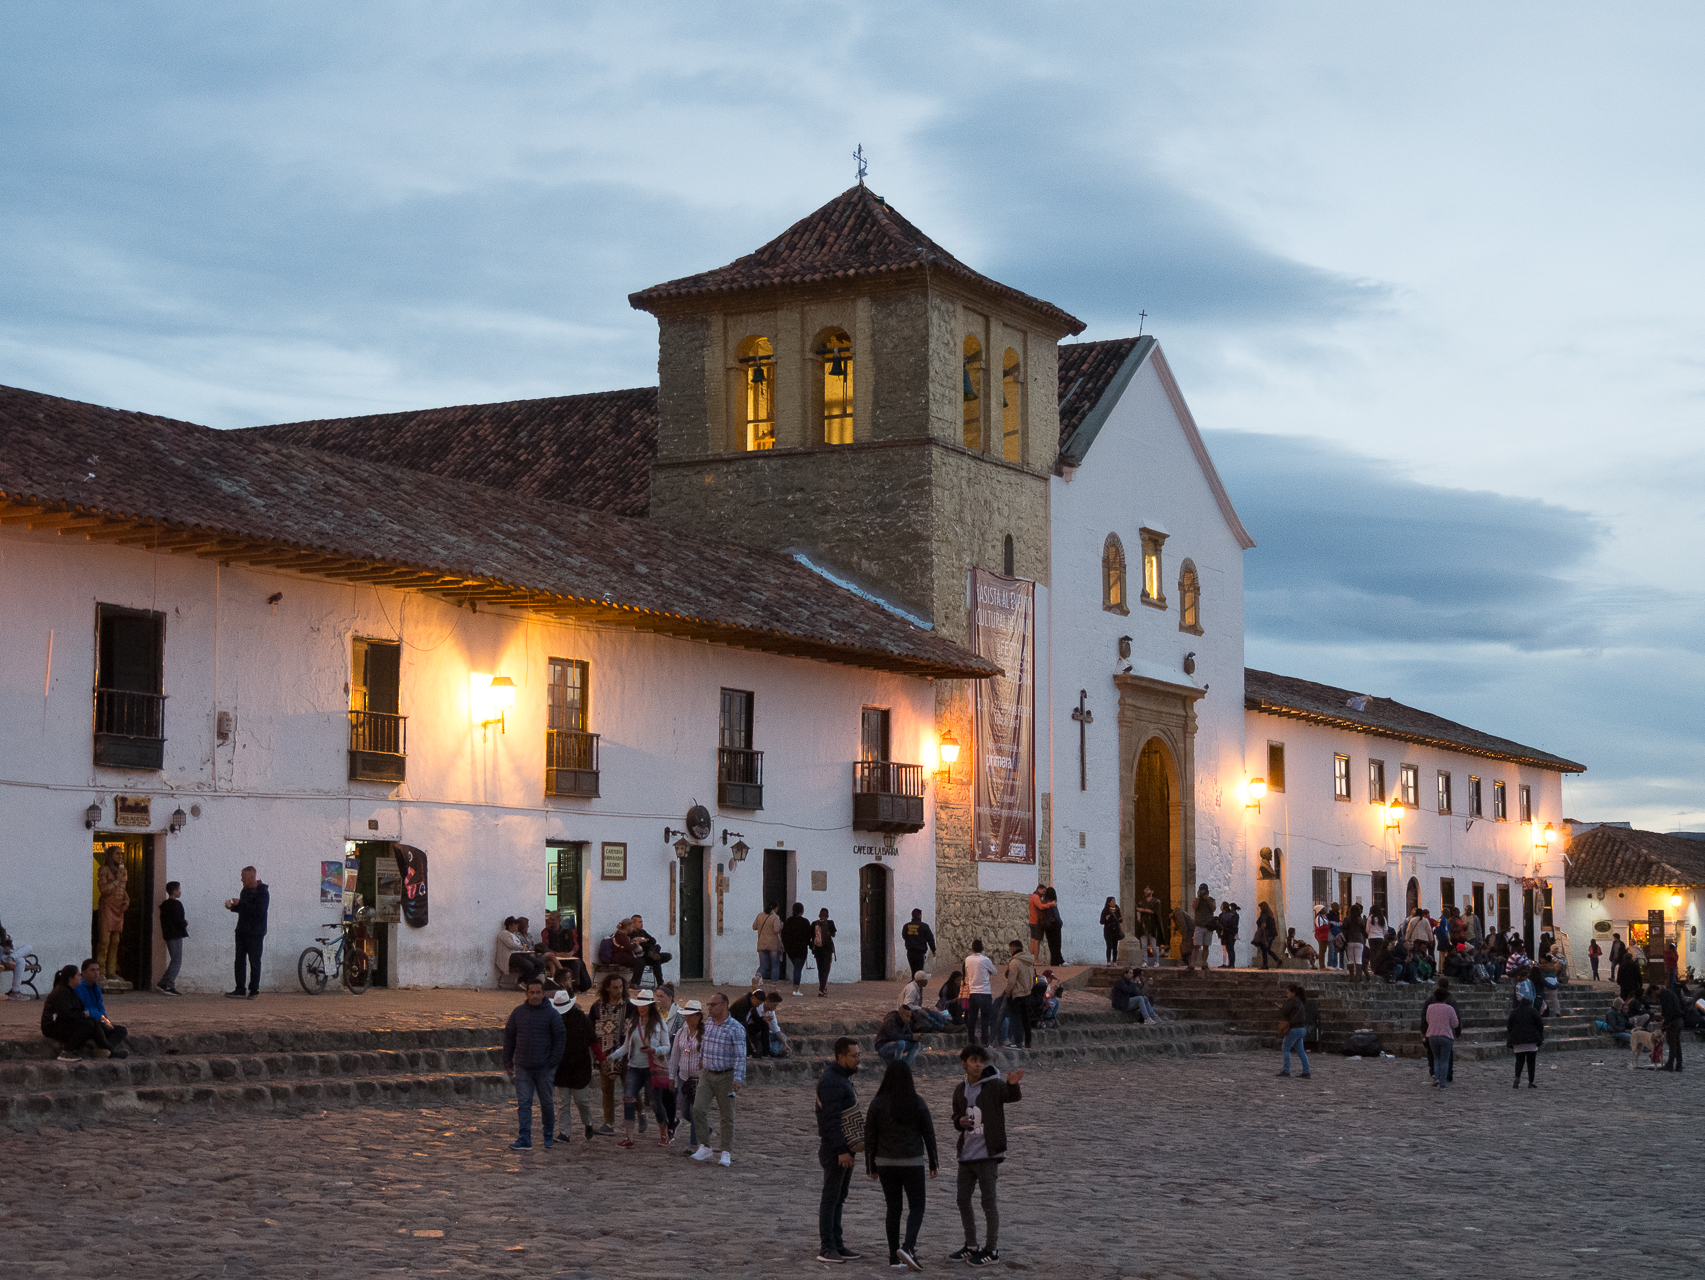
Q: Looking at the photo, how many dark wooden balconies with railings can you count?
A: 5